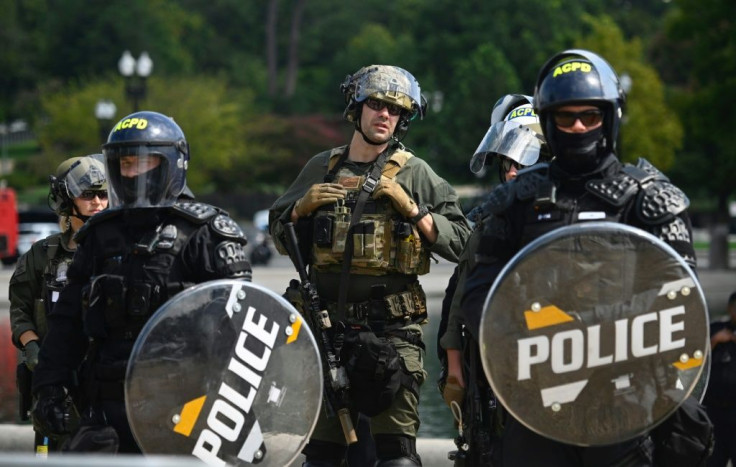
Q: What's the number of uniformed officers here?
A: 5